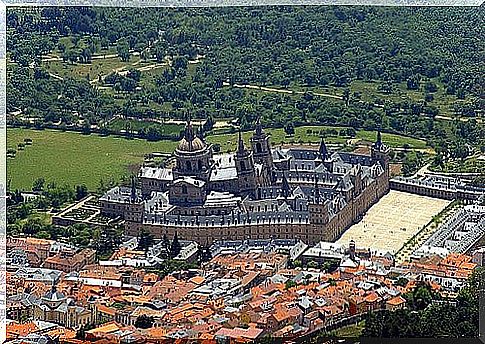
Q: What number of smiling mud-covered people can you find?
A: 0